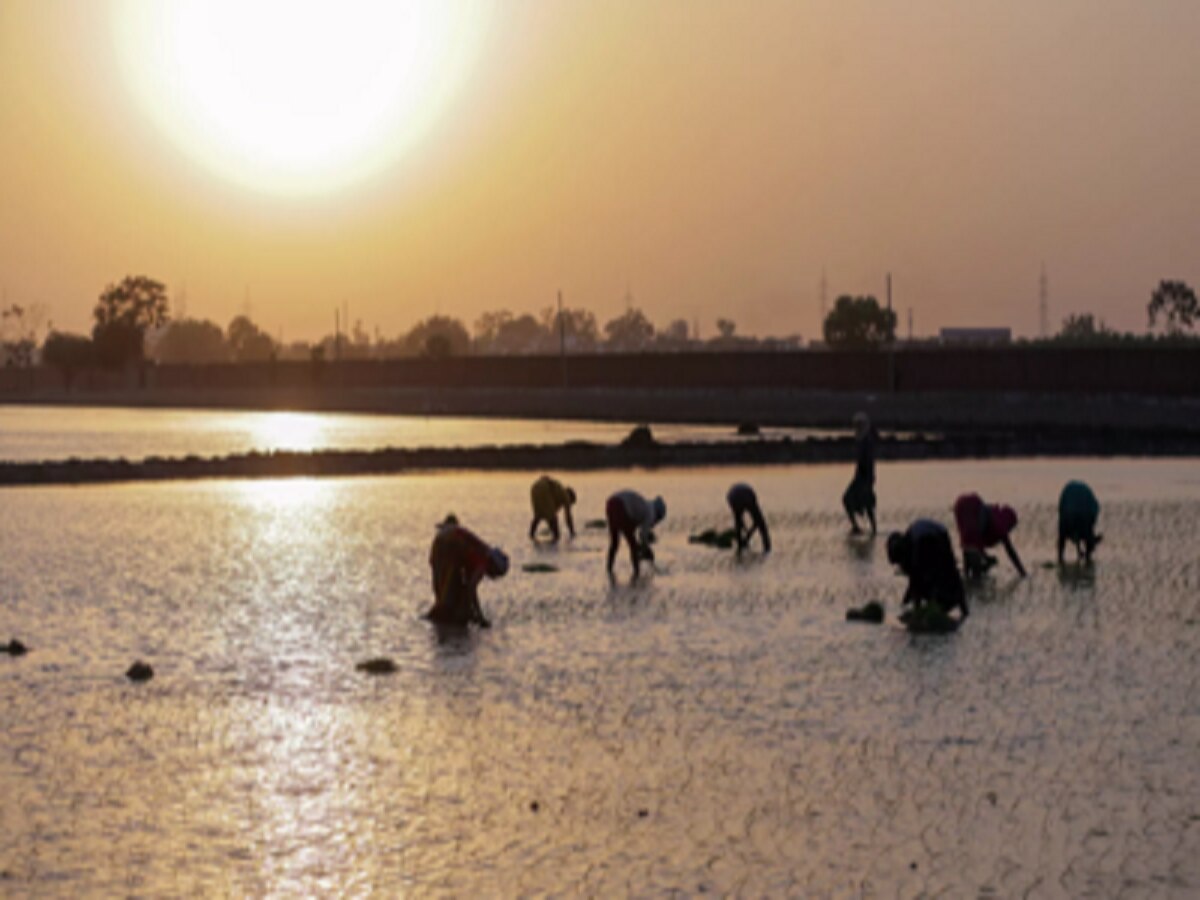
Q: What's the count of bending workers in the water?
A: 7